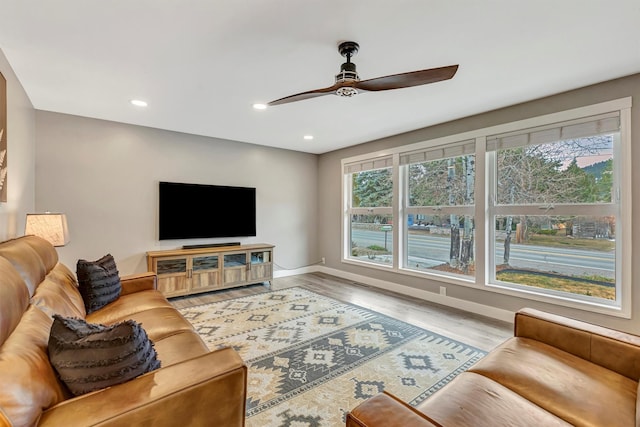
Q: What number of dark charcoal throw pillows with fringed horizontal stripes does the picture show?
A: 2